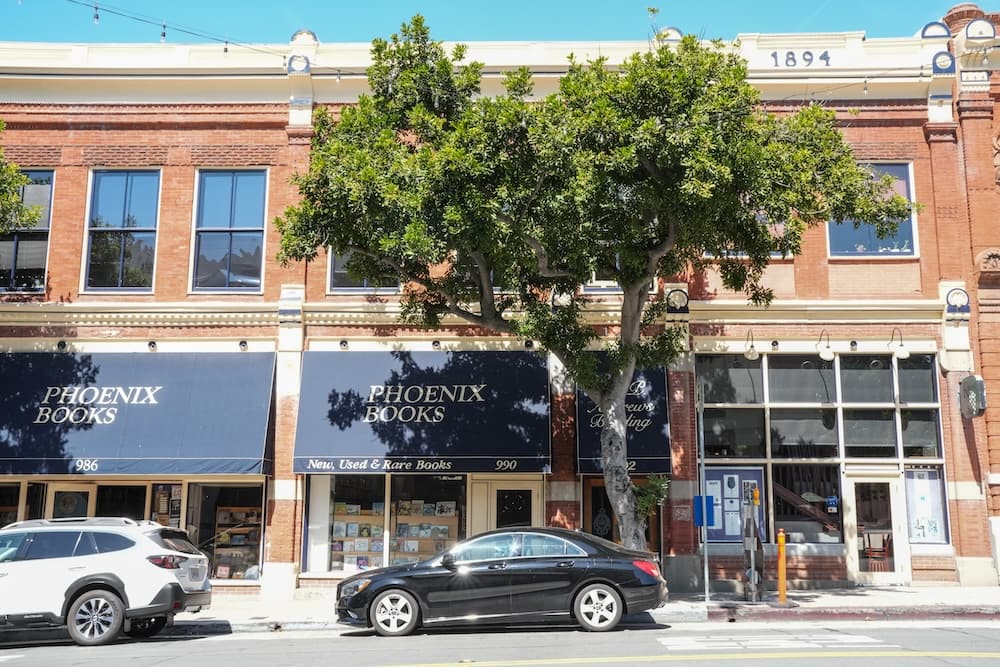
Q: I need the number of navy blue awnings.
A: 3